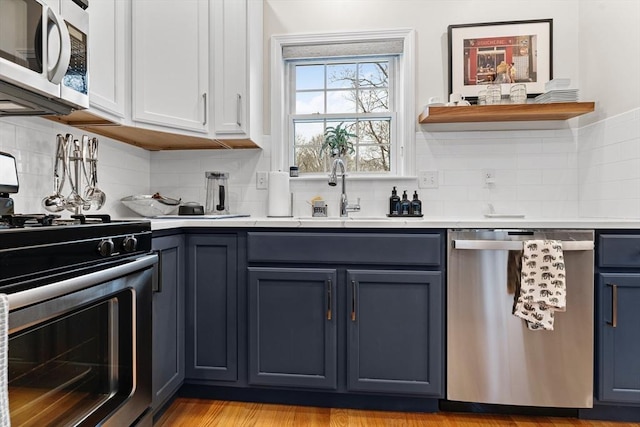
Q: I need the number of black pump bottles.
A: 3